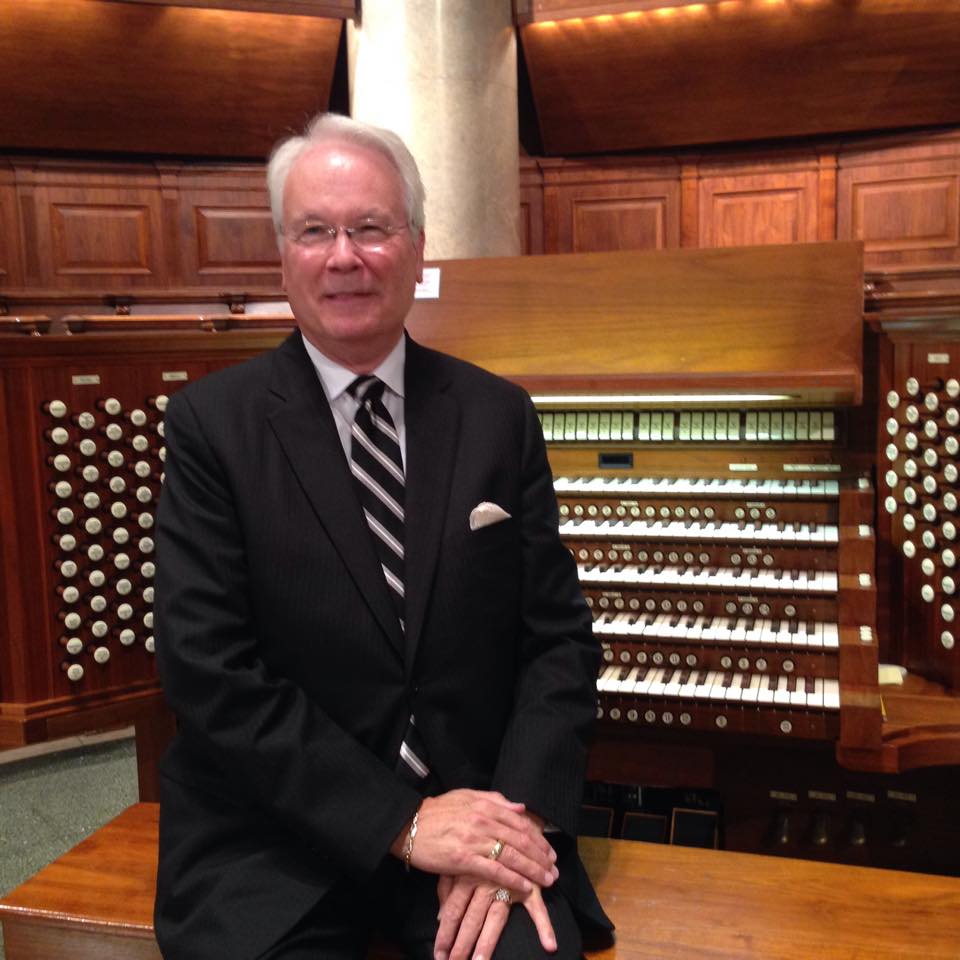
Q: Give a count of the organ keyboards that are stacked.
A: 5